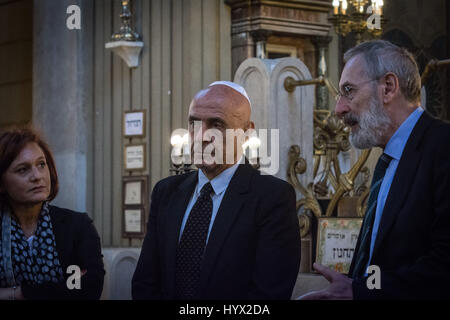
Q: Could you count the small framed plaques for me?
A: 4